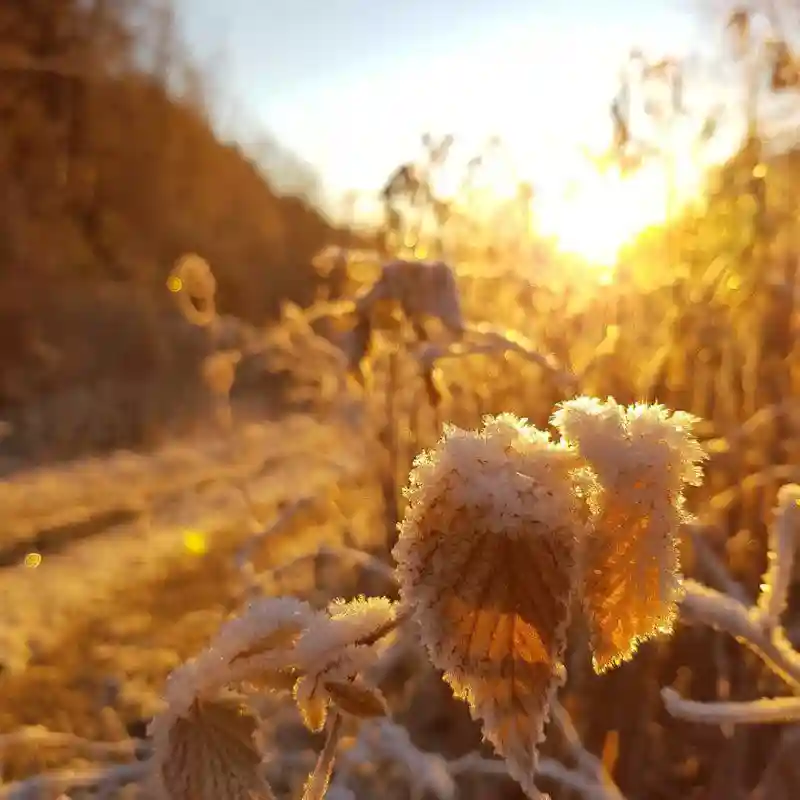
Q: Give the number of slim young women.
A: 0